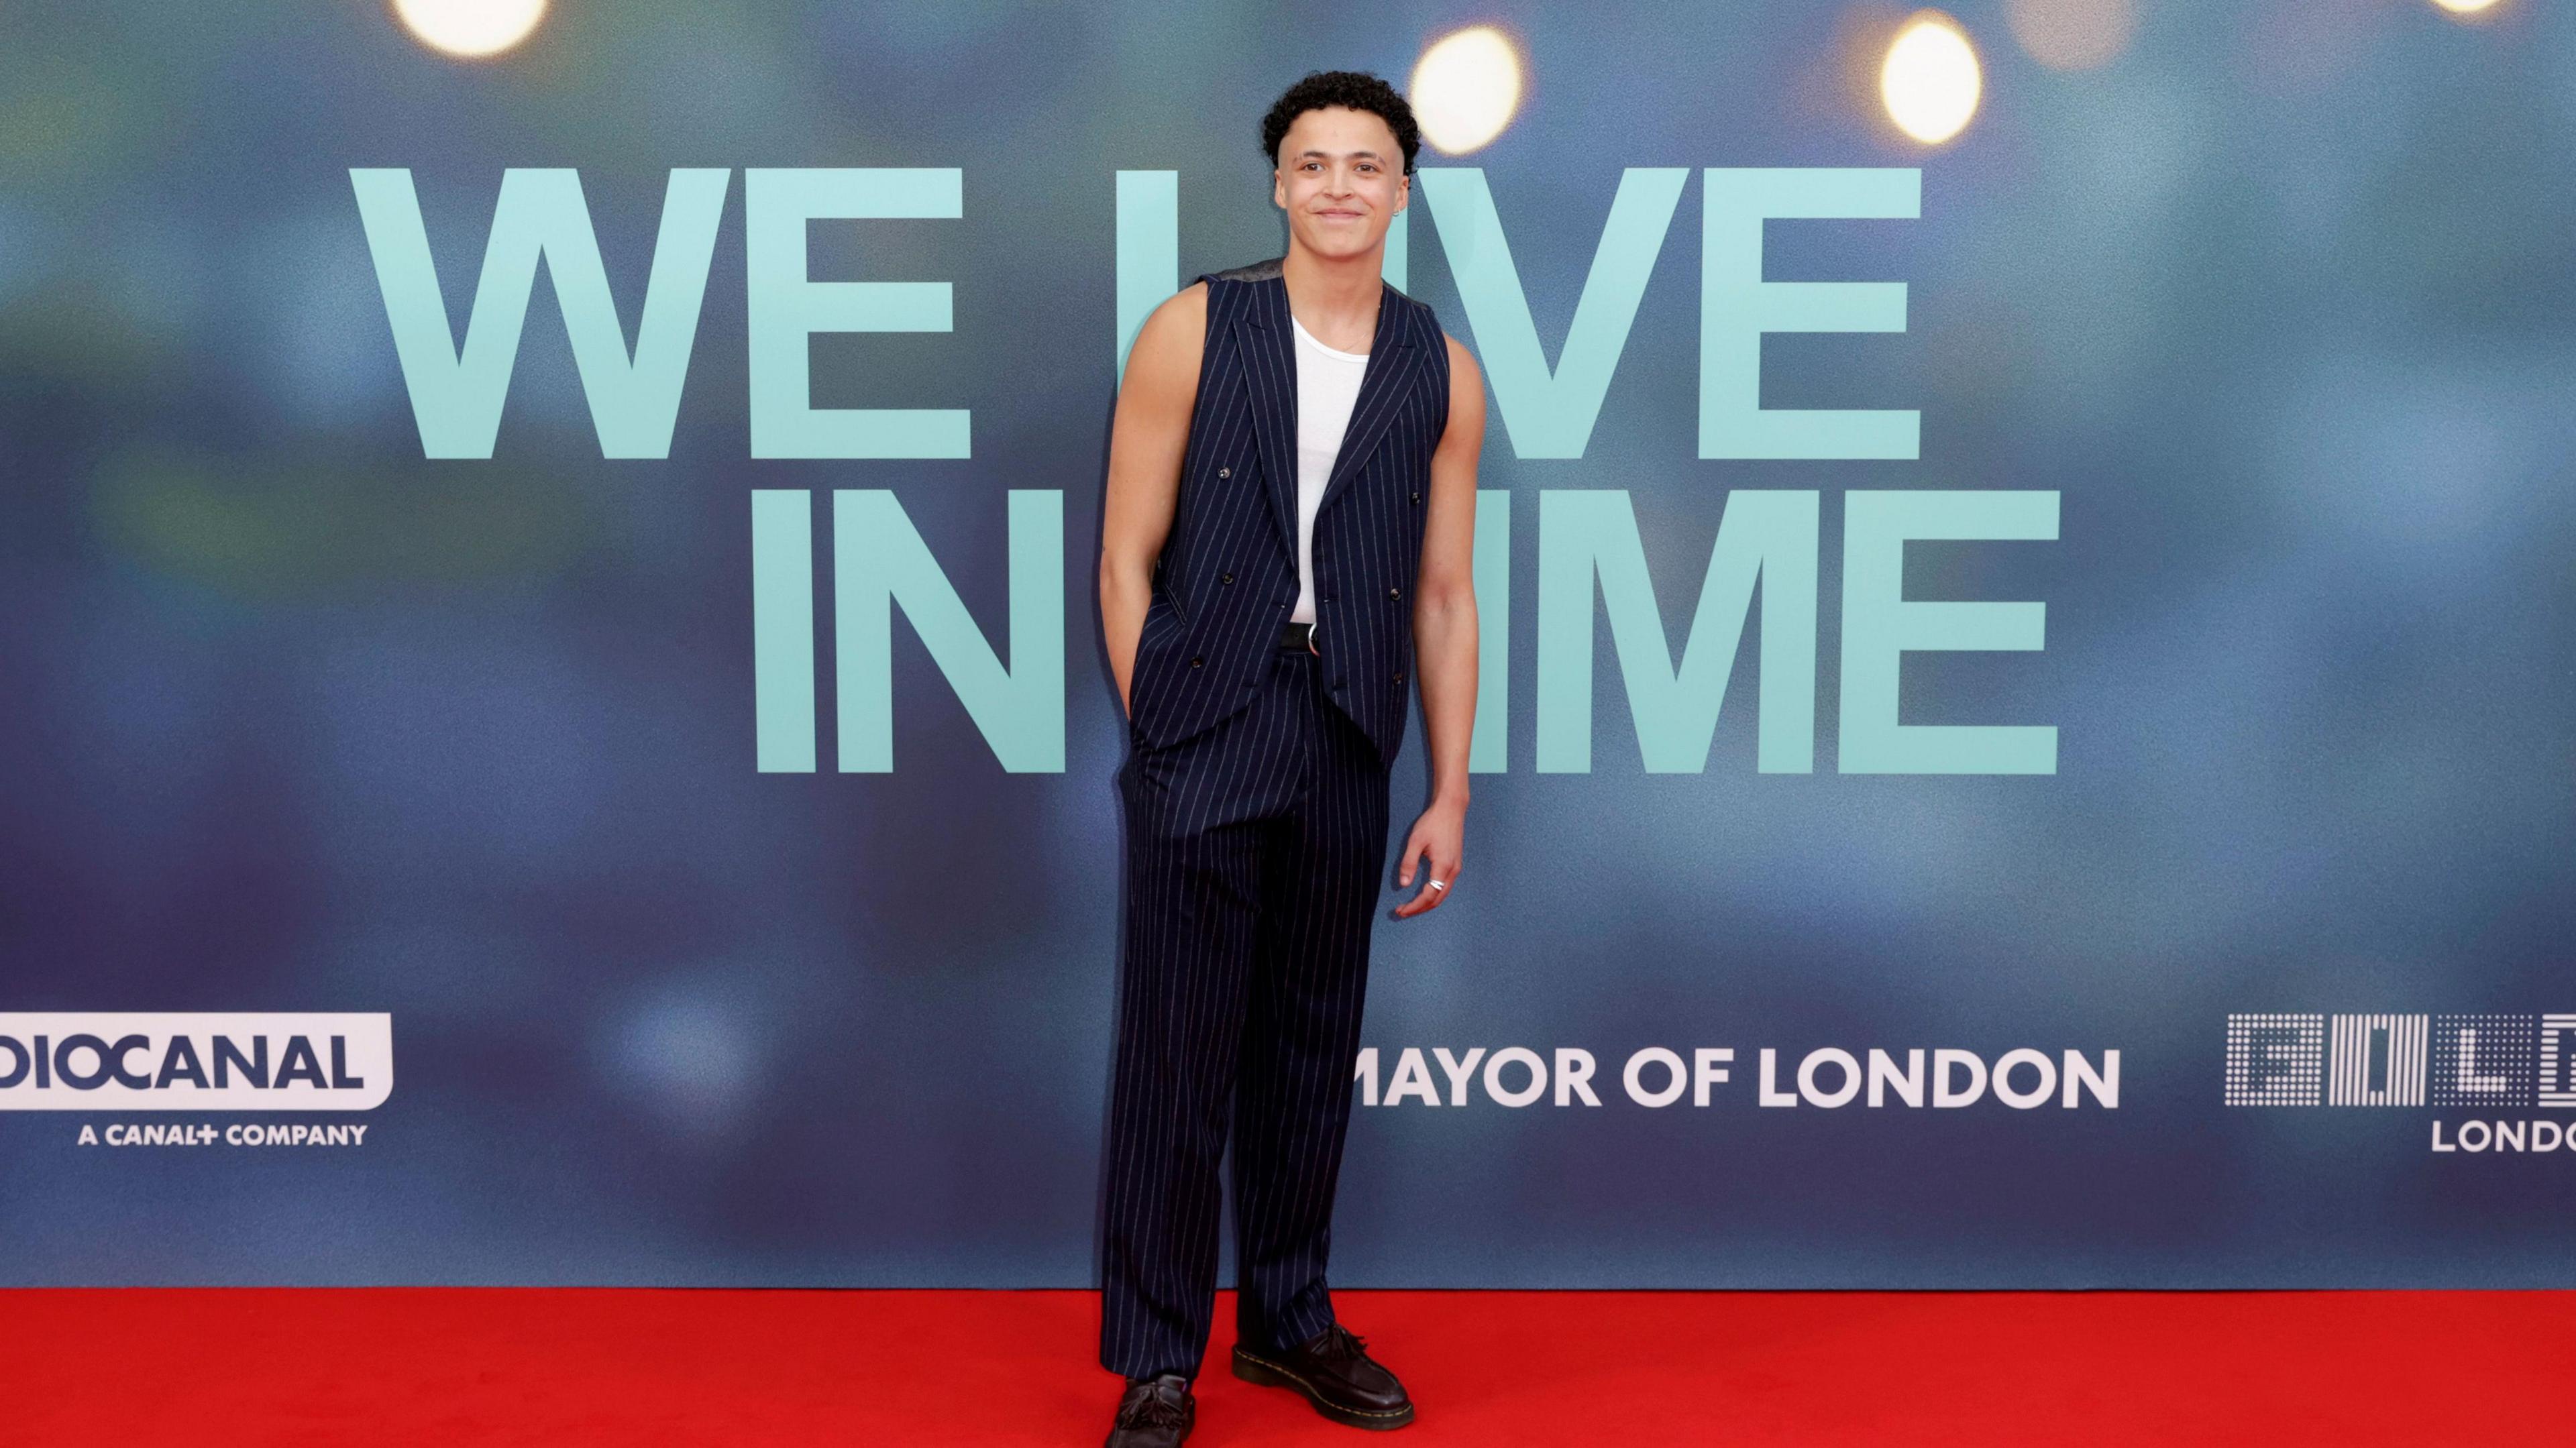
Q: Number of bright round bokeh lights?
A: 4